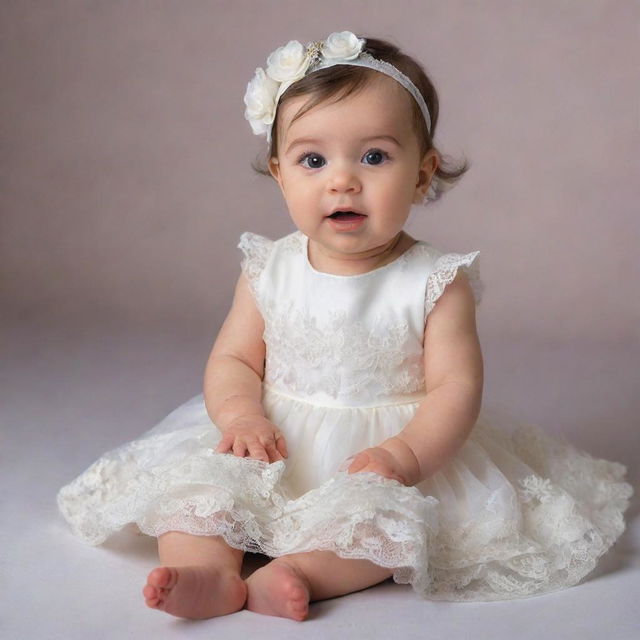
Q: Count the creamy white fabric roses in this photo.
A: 3